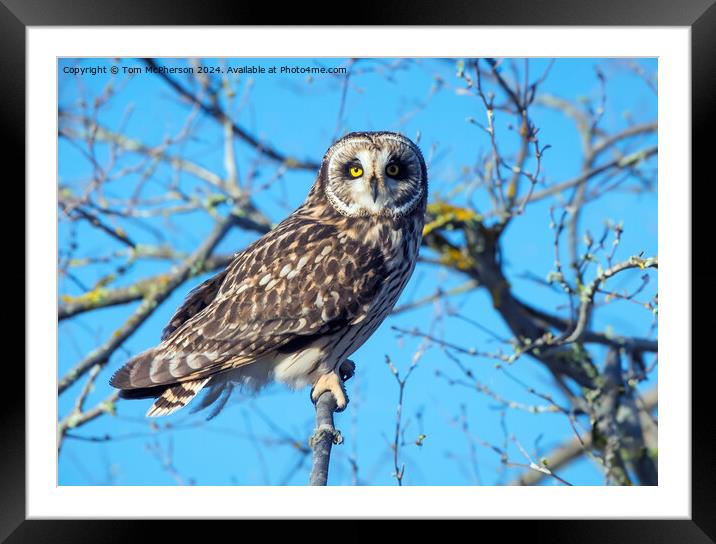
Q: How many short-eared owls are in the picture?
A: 1